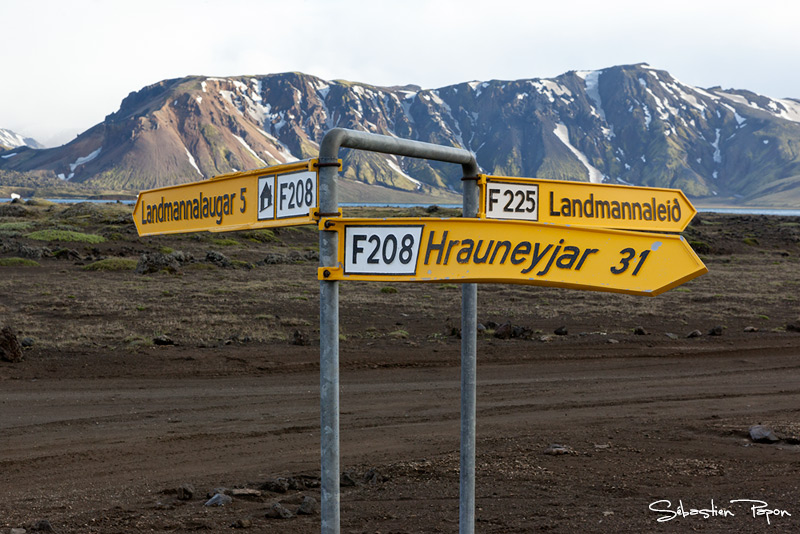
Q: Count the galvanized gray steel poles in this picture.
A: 2